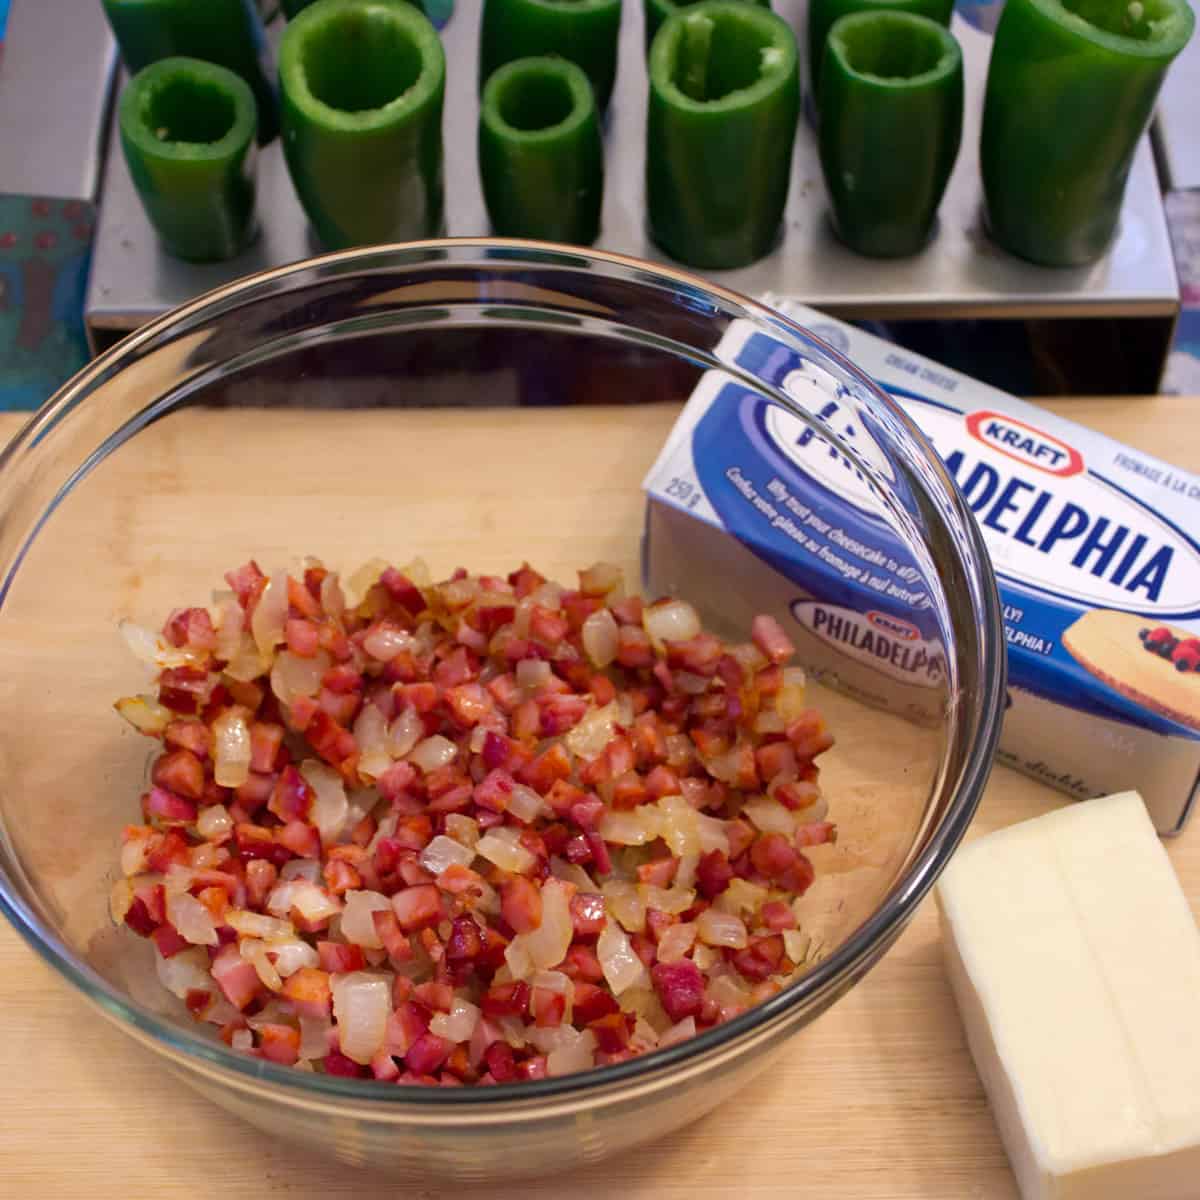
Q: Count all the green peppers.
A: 11